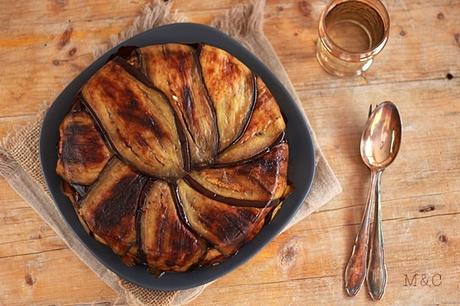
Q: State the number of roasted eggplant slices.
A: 9